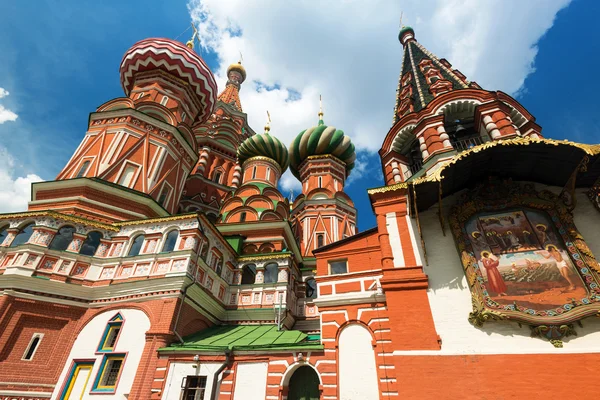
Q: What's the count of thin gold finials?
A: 5